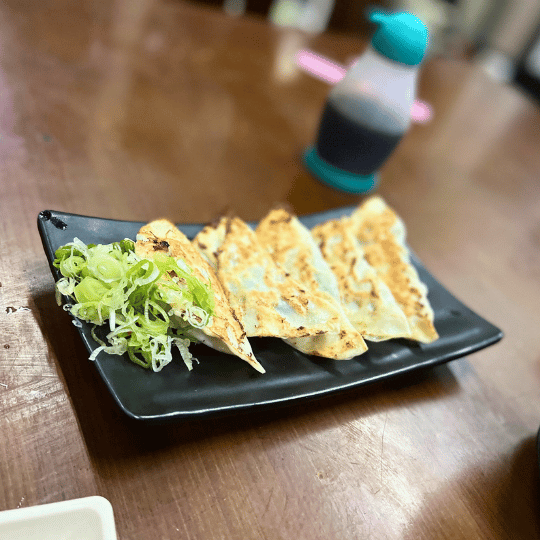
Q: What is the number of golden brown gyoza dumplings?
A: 5